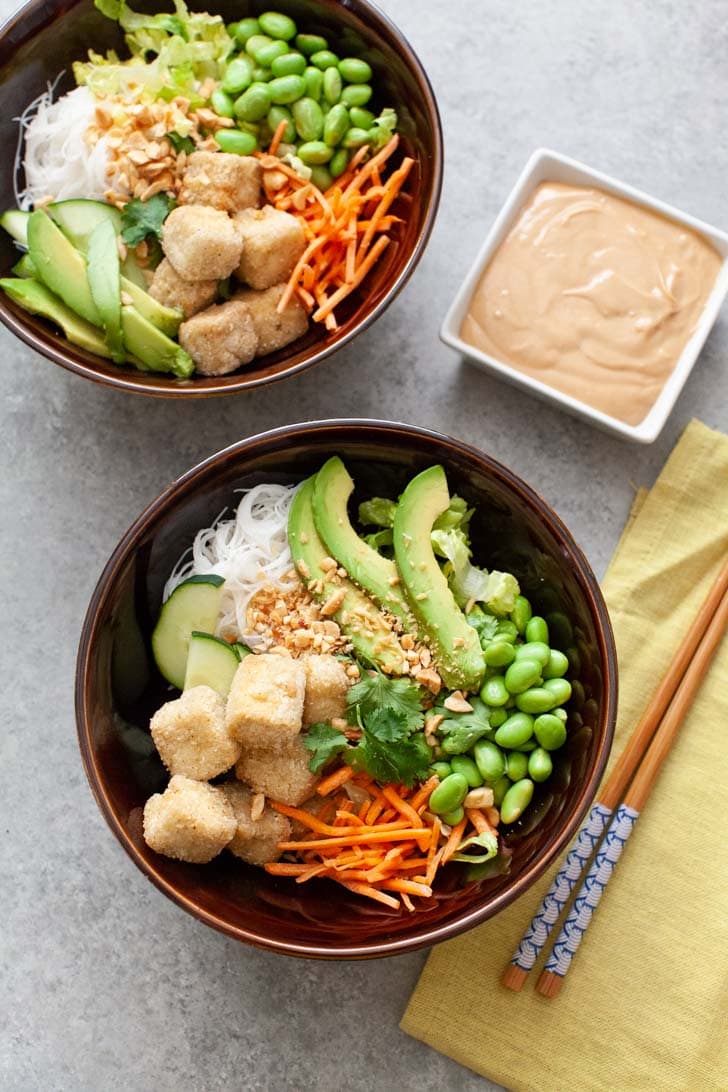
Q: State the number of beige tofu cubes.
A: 12